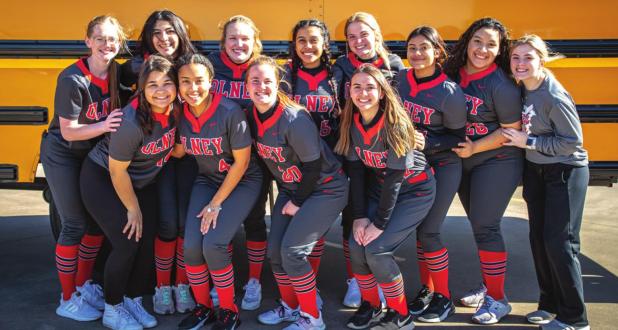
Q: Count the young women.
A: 12